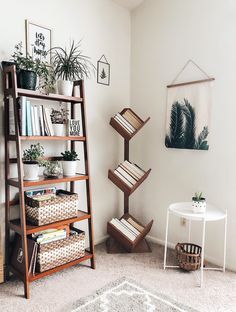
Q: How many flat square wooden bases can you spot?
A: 1